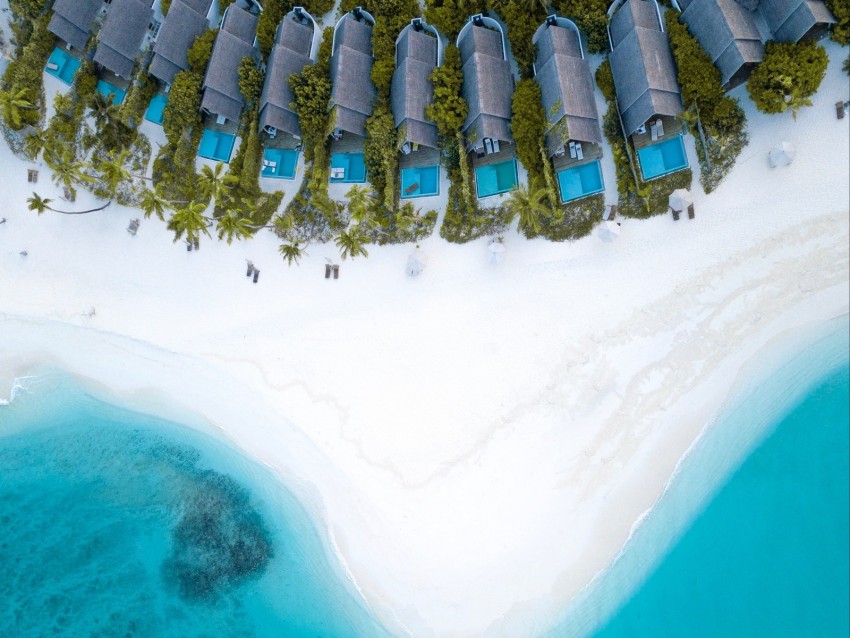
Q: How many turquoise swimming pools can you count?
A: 10